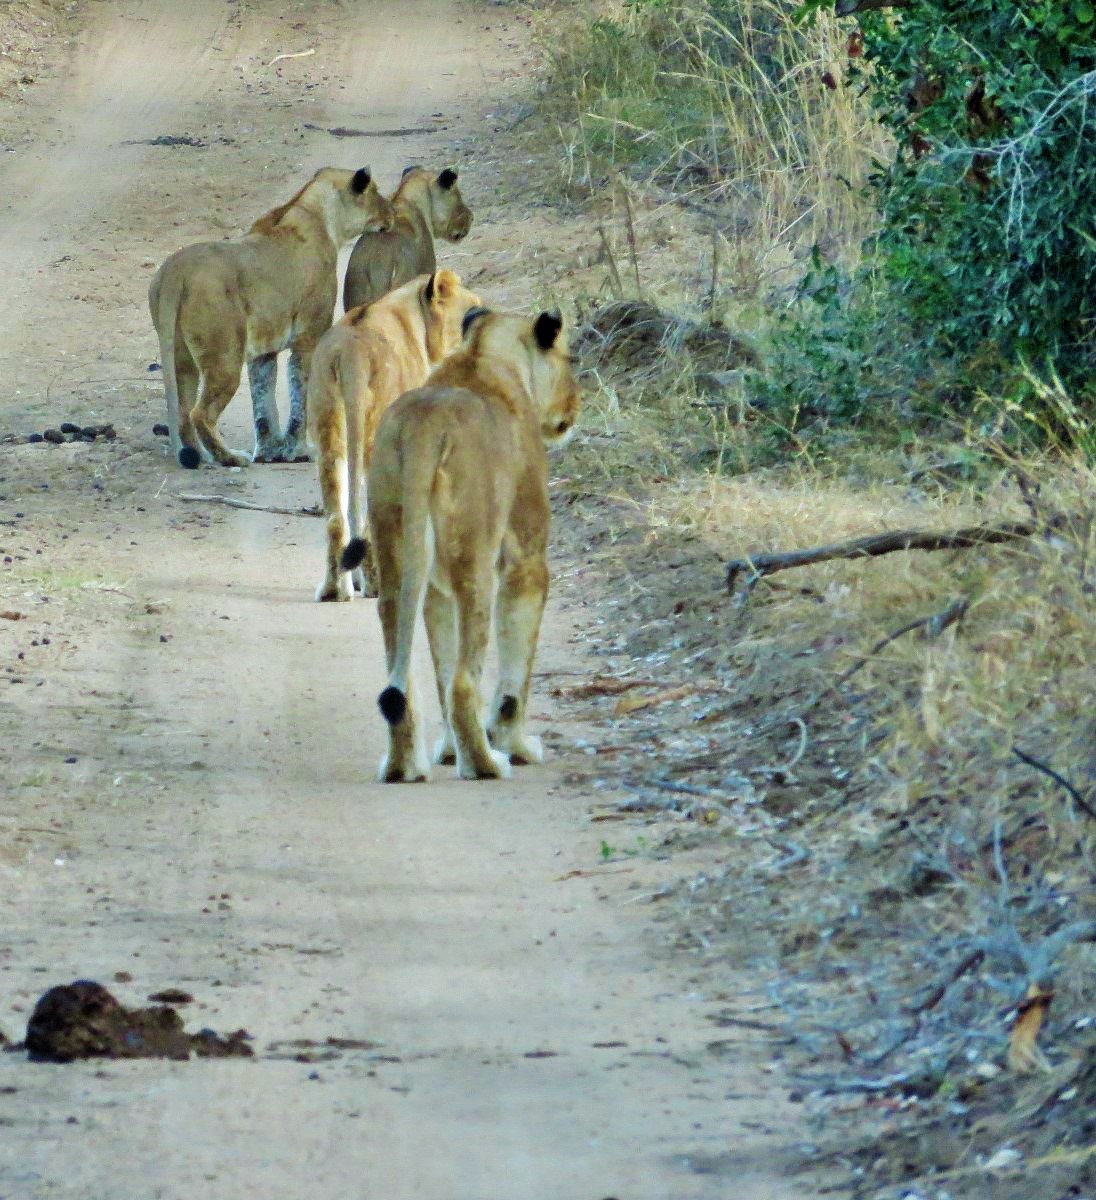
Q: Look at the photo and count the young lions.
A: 4